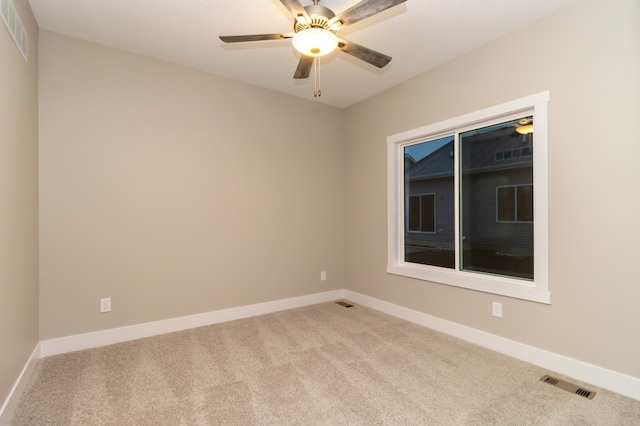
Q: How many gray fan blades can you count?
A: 5